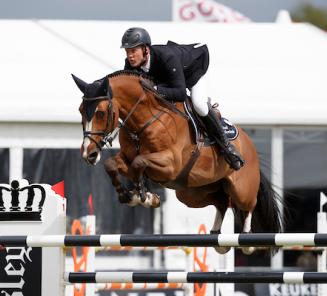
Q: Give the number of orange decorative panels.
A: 2